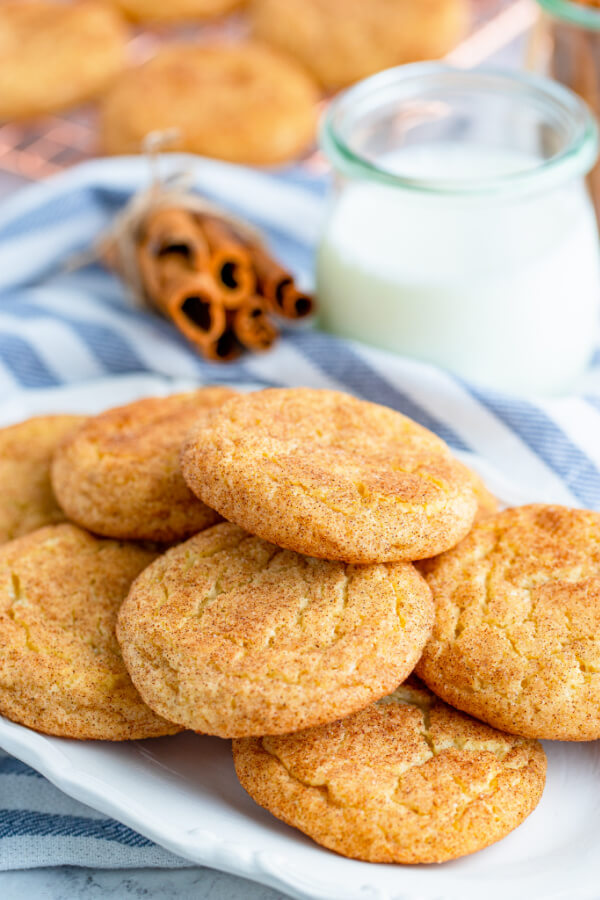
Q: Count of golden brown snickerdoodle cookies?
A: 12